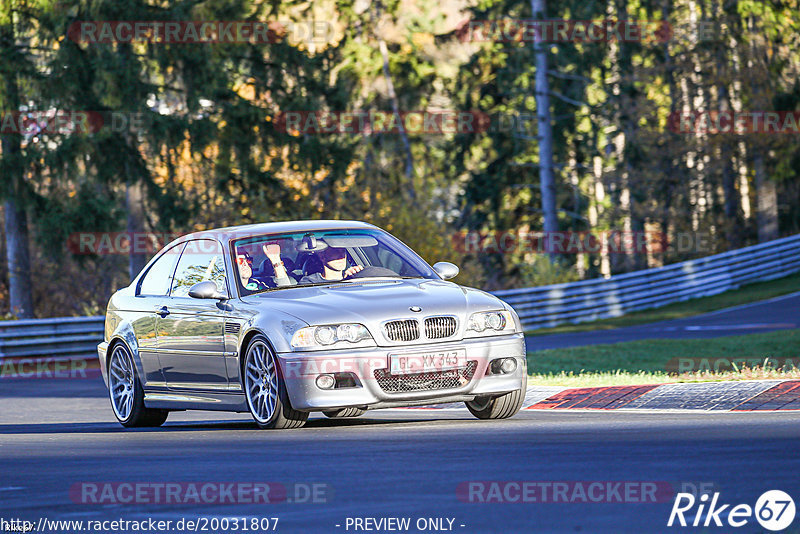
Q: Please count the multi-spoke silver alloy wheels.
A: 2